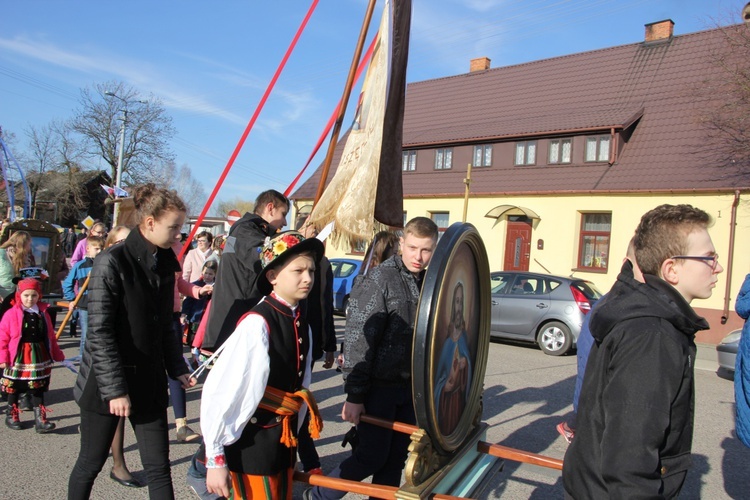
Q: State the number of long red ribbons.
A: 2